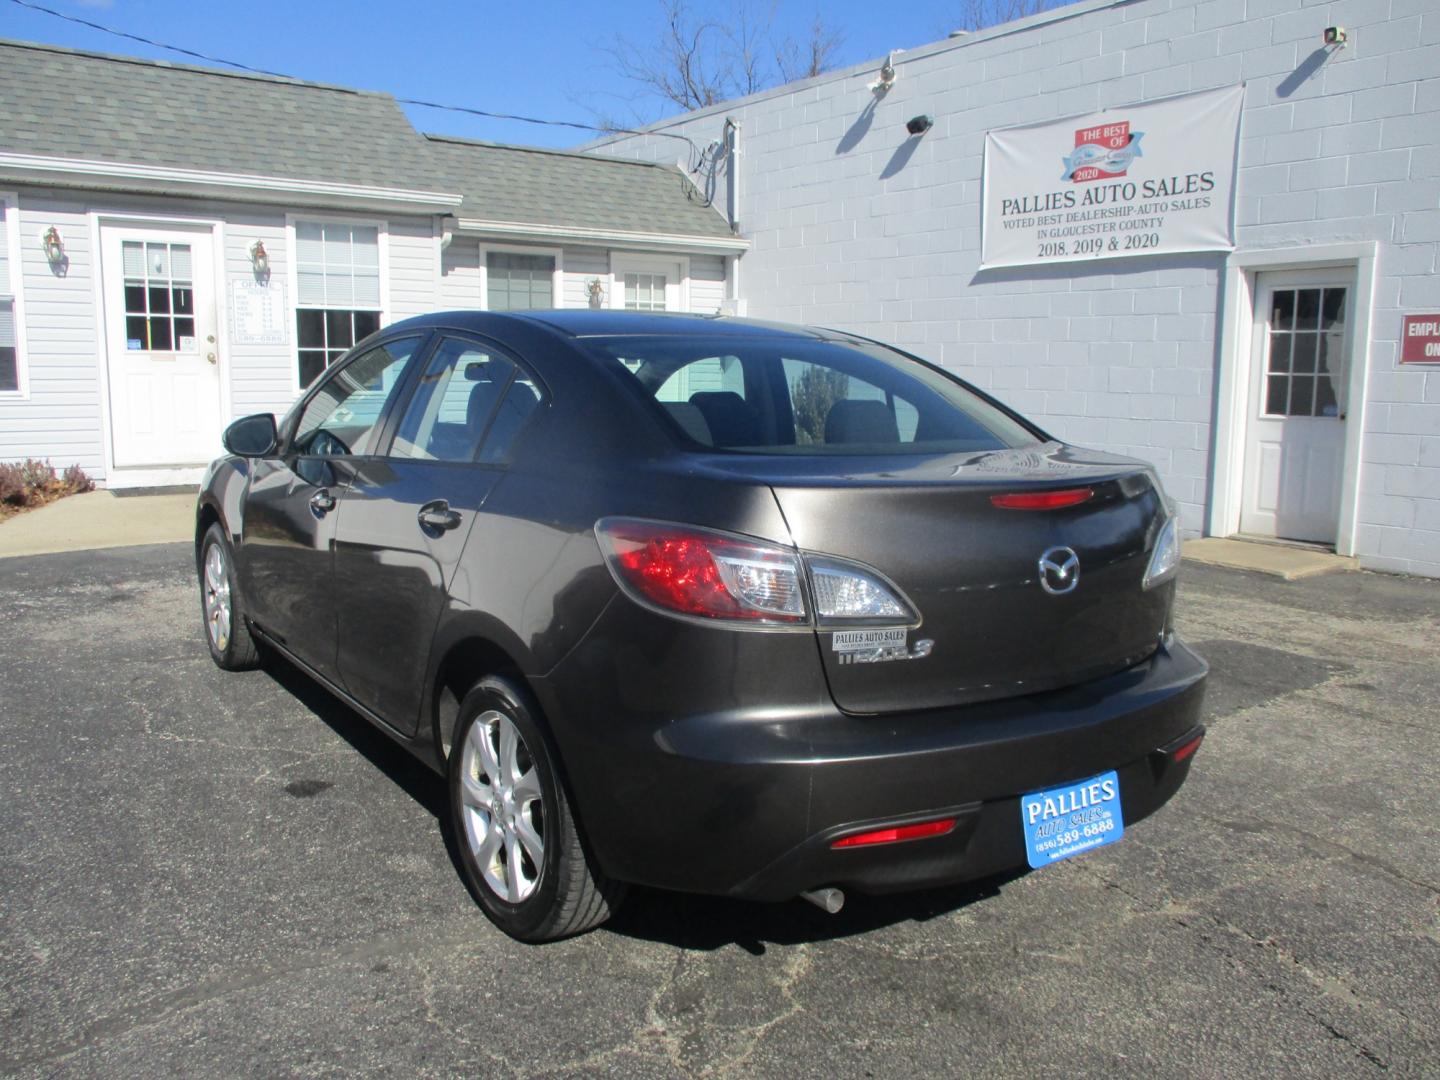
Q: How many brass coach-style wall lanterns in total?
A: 3